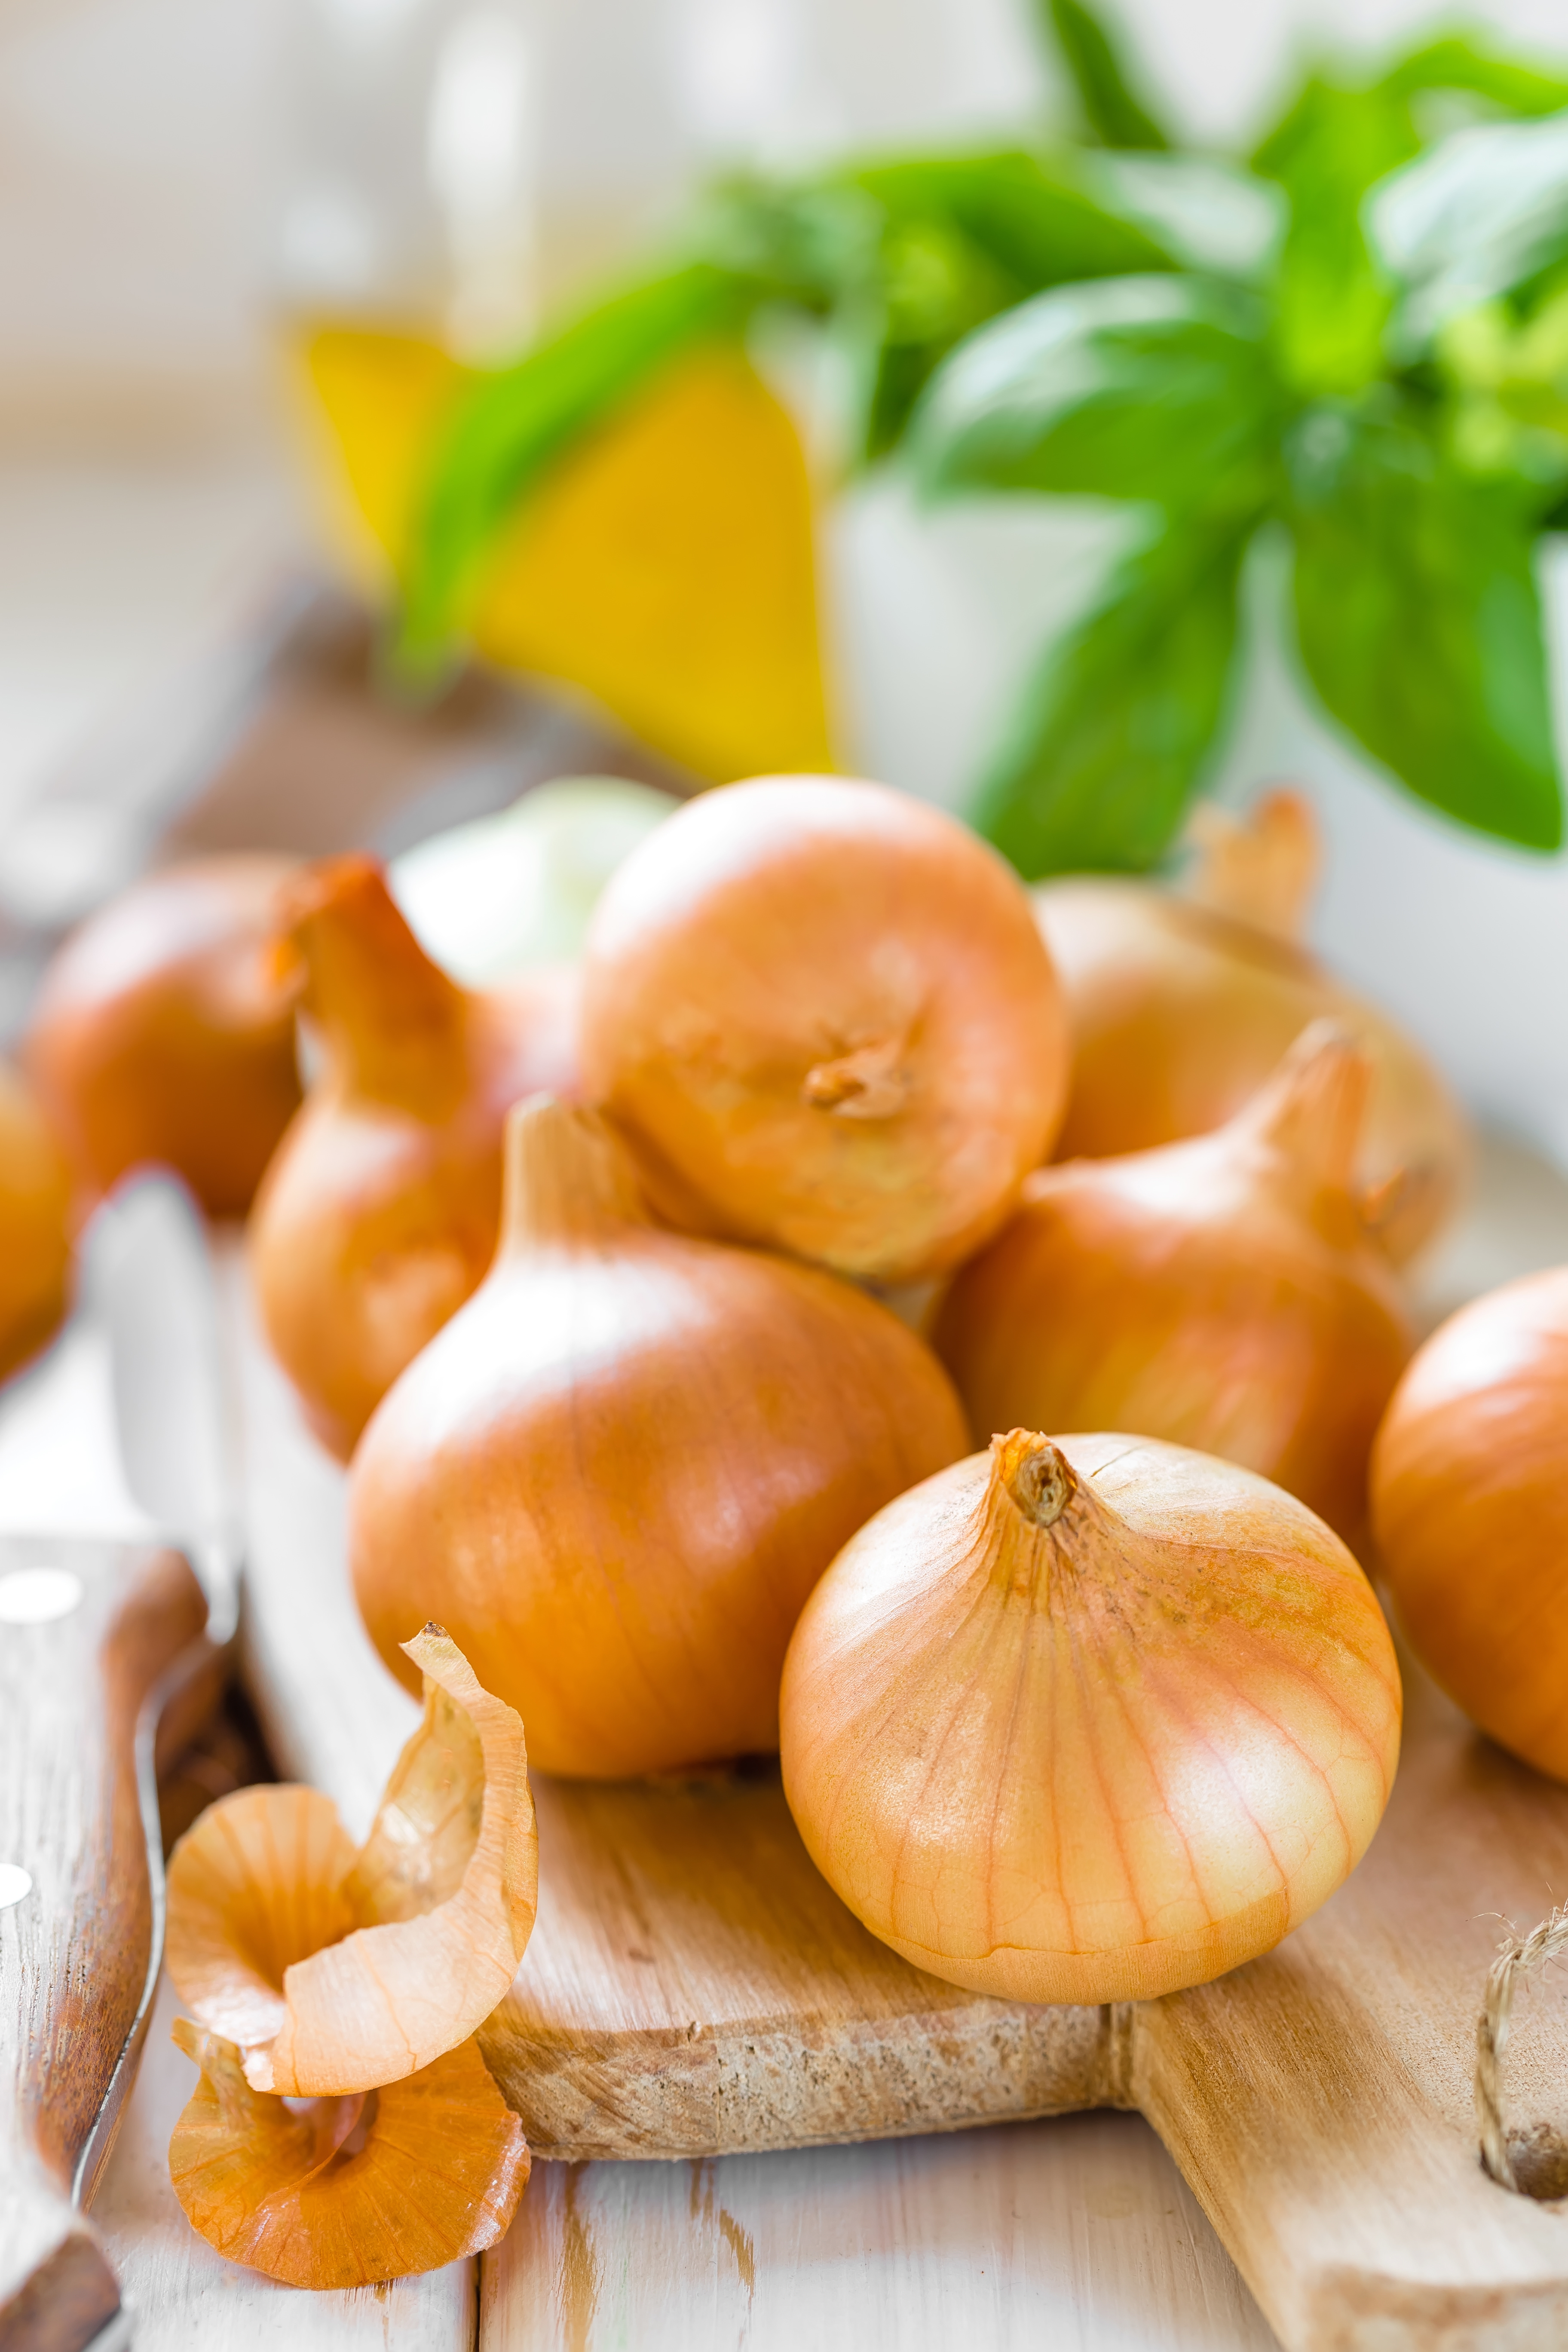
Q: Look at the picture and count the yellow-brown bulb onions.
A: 9